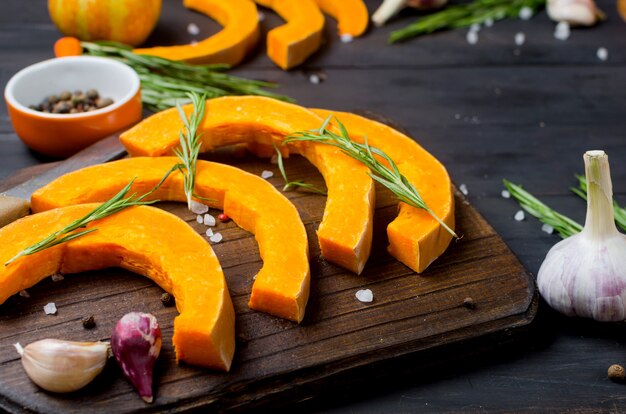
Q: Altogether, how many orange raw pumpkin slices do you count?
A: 7